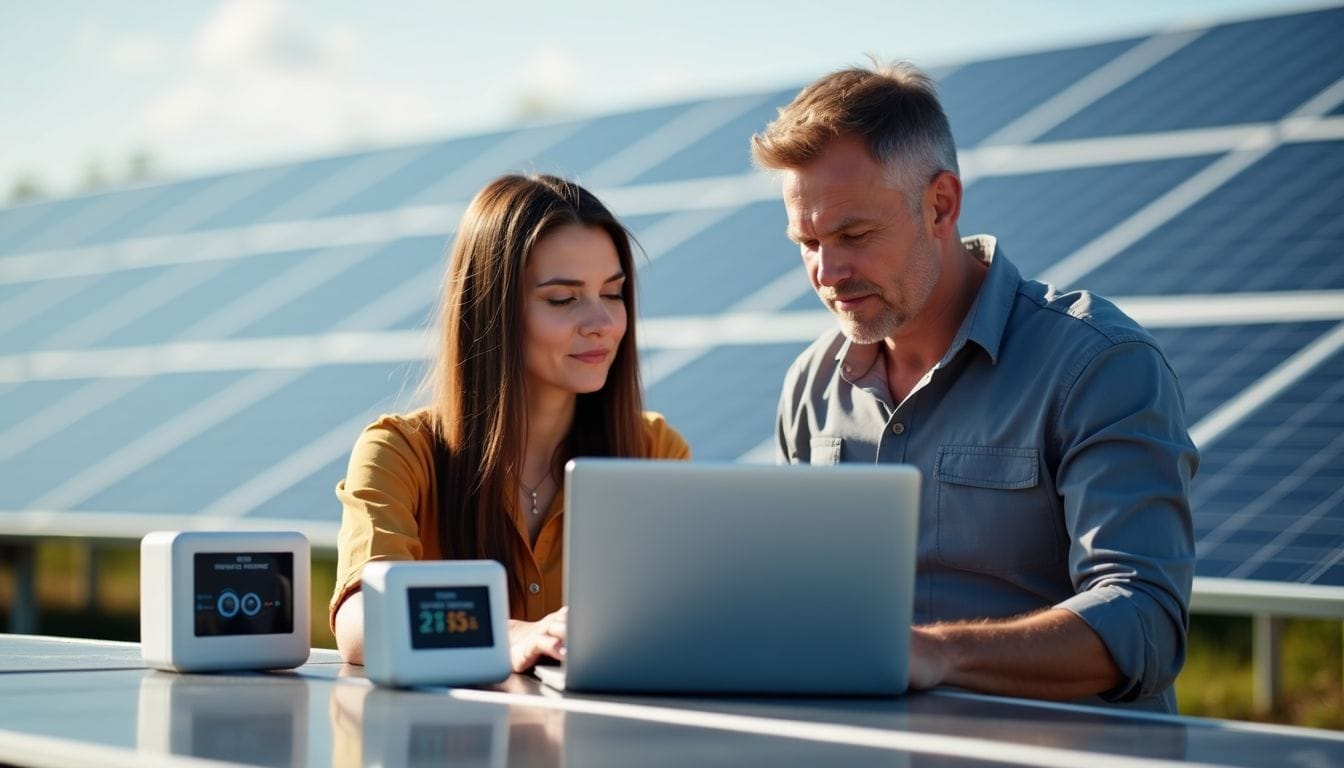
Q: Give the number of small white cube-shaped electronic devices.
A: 2